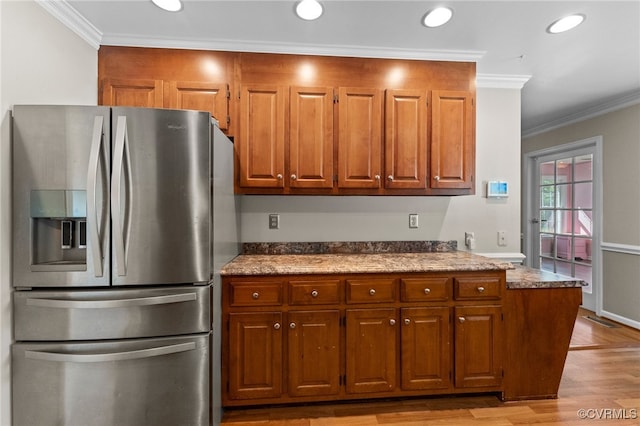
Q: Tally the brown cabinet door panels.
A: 12